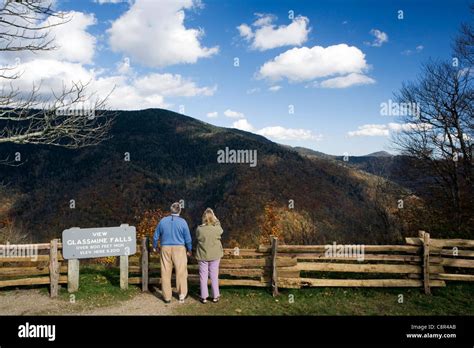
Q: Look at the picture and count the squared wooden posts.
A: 2